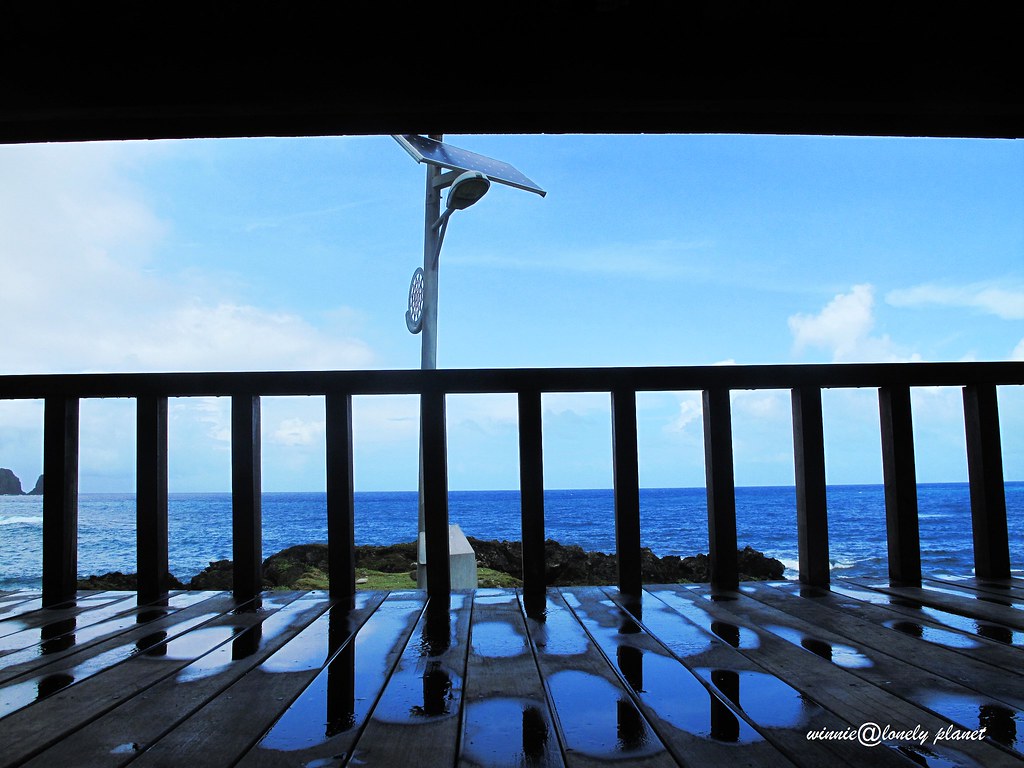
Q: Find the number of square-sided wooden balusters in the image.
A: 11